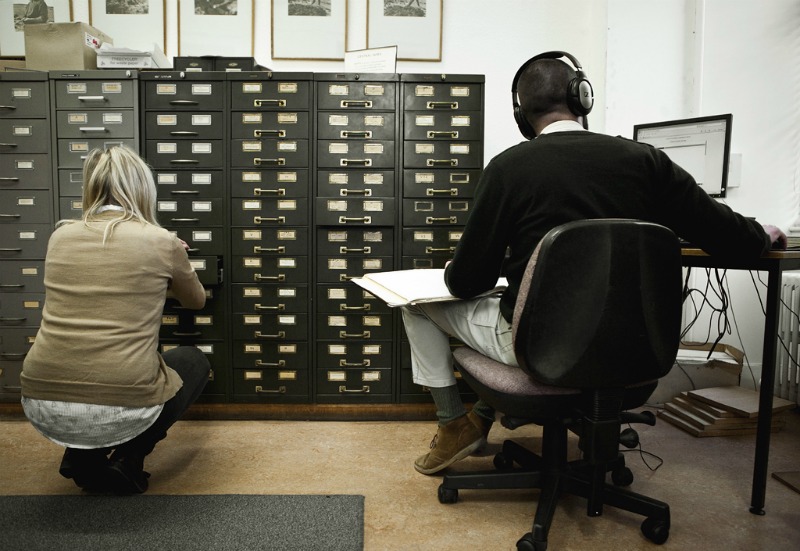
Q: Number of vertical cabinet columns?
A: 6